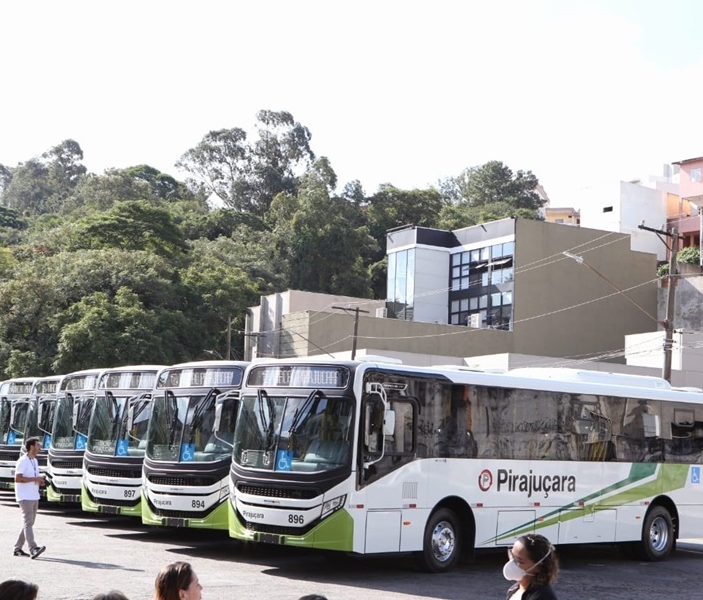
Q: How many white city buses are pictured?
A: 6